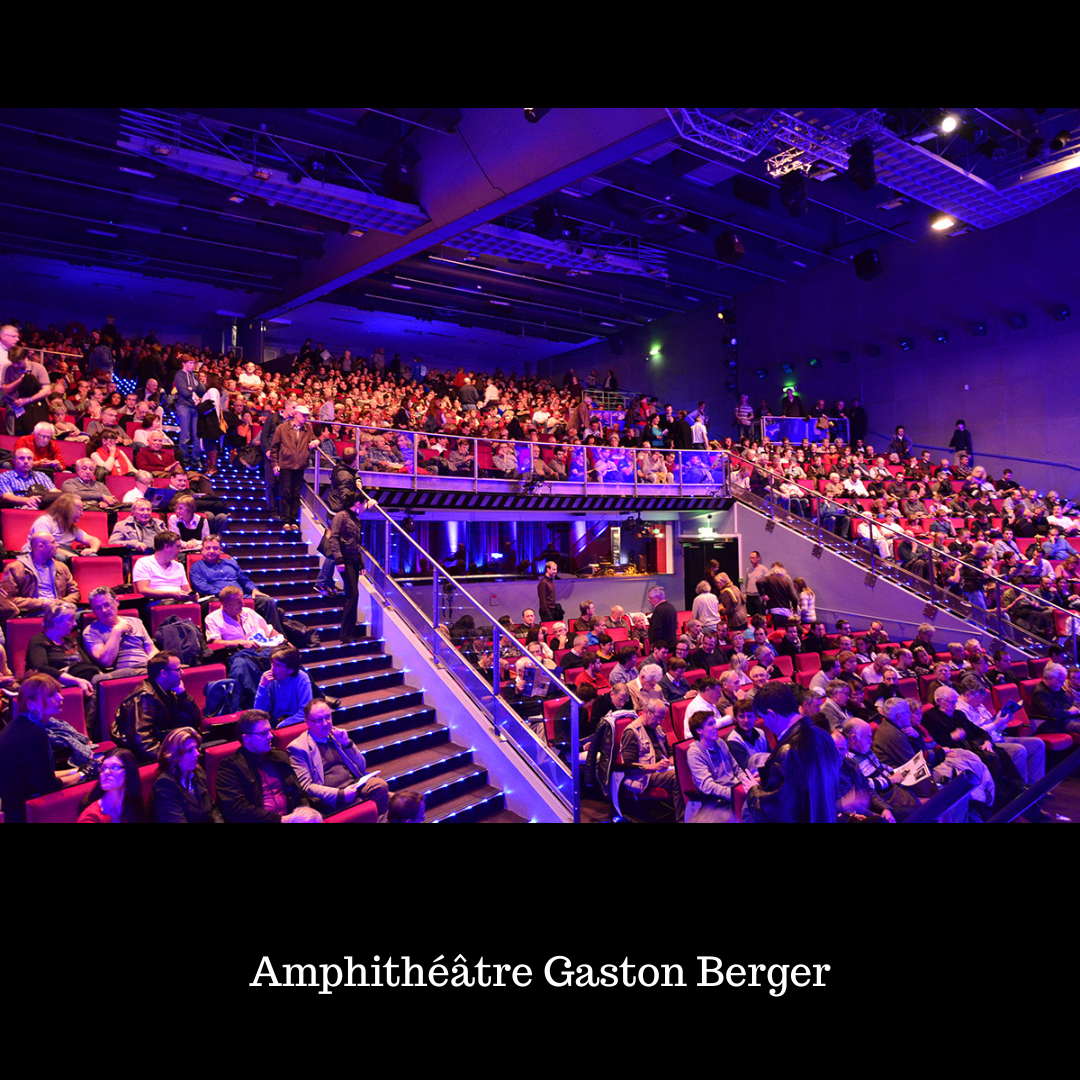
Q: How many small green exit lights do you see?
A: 3